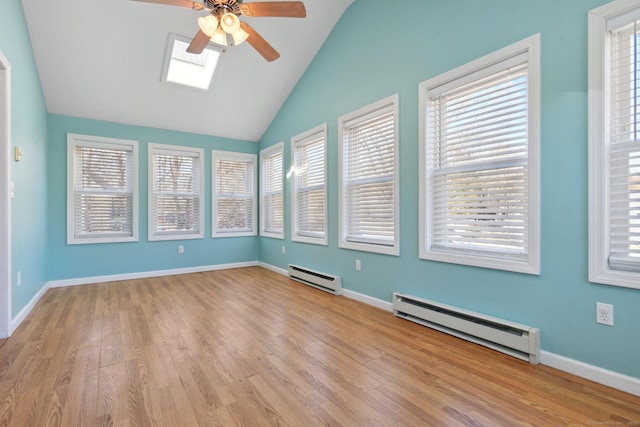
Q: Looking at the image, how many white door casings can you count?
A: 1